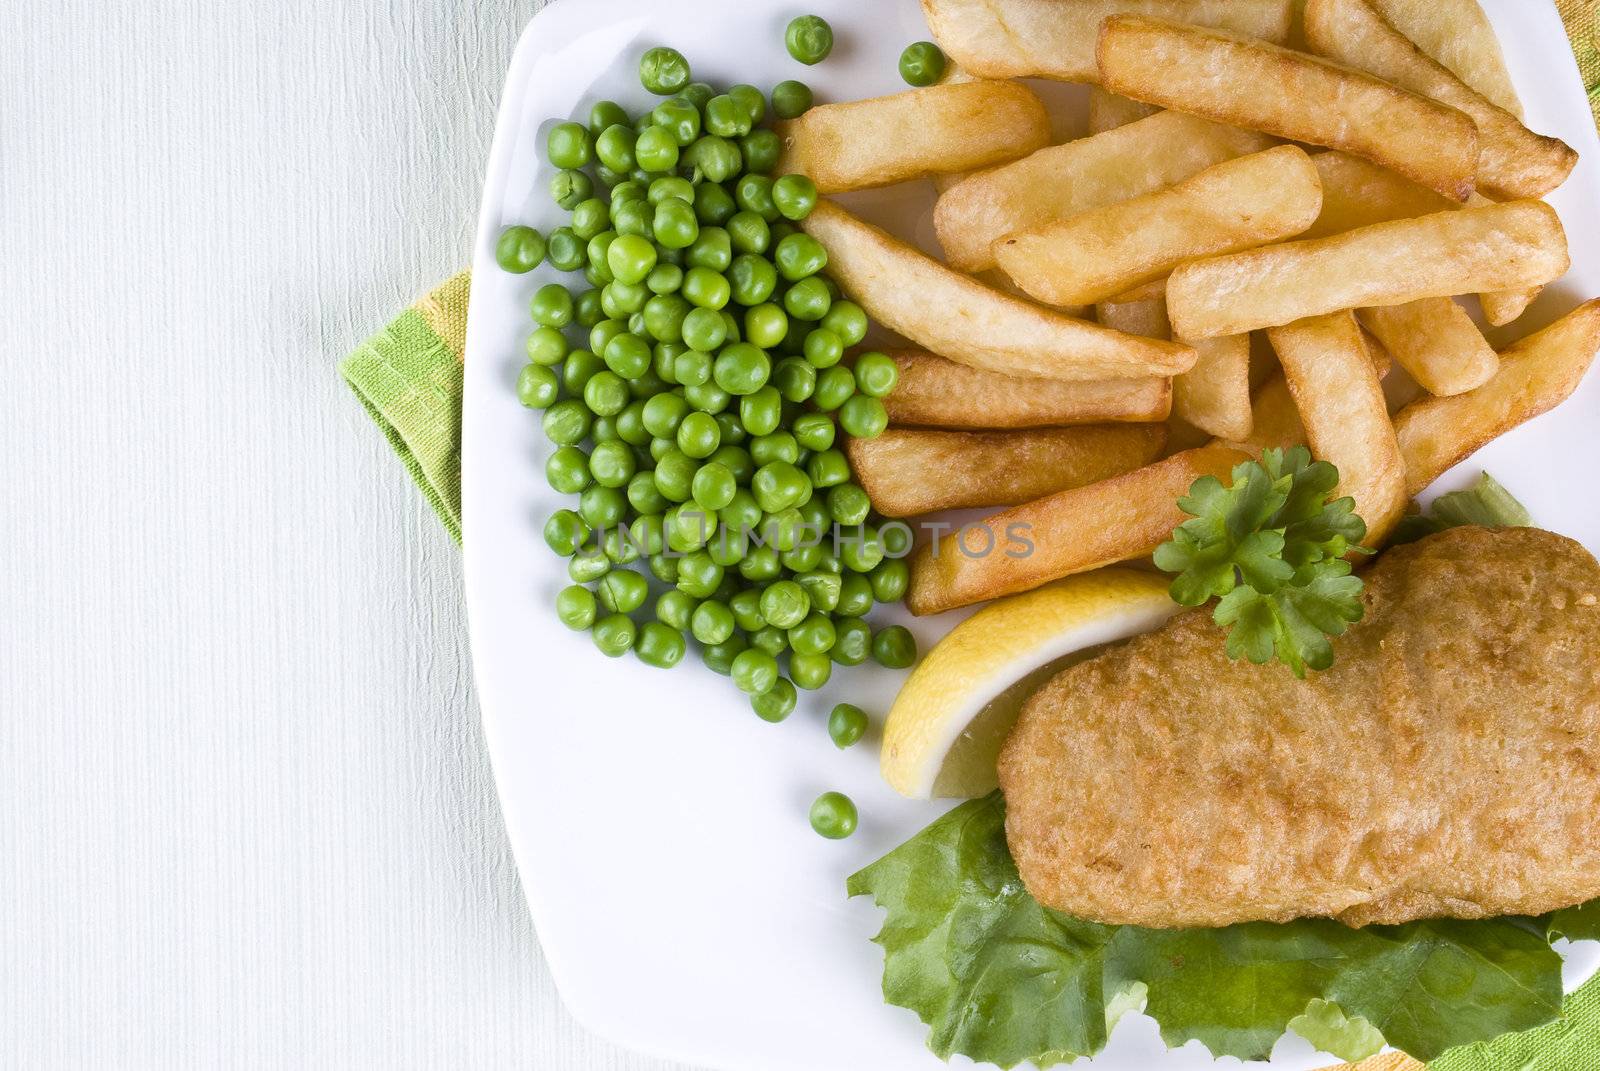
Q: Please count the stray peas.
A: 4